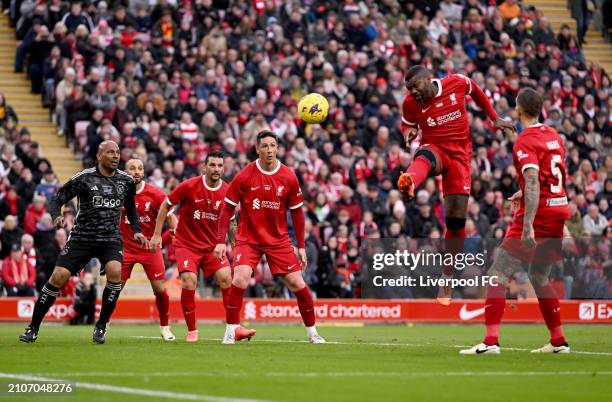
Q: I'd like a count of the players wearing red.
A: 5